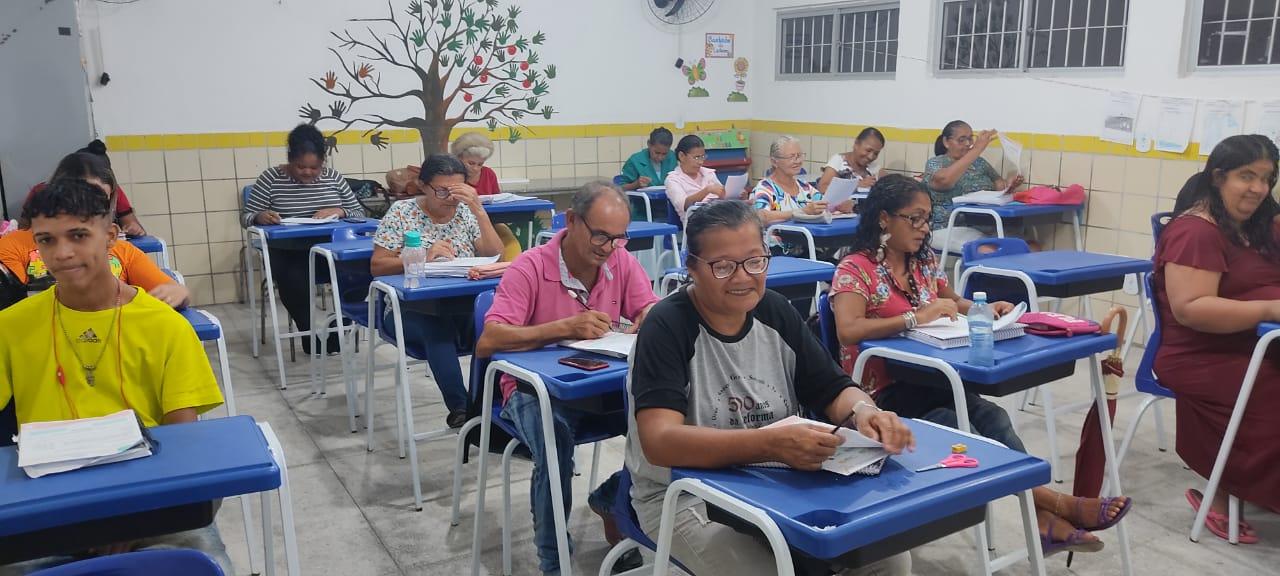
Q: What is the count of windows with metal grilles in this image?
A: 3